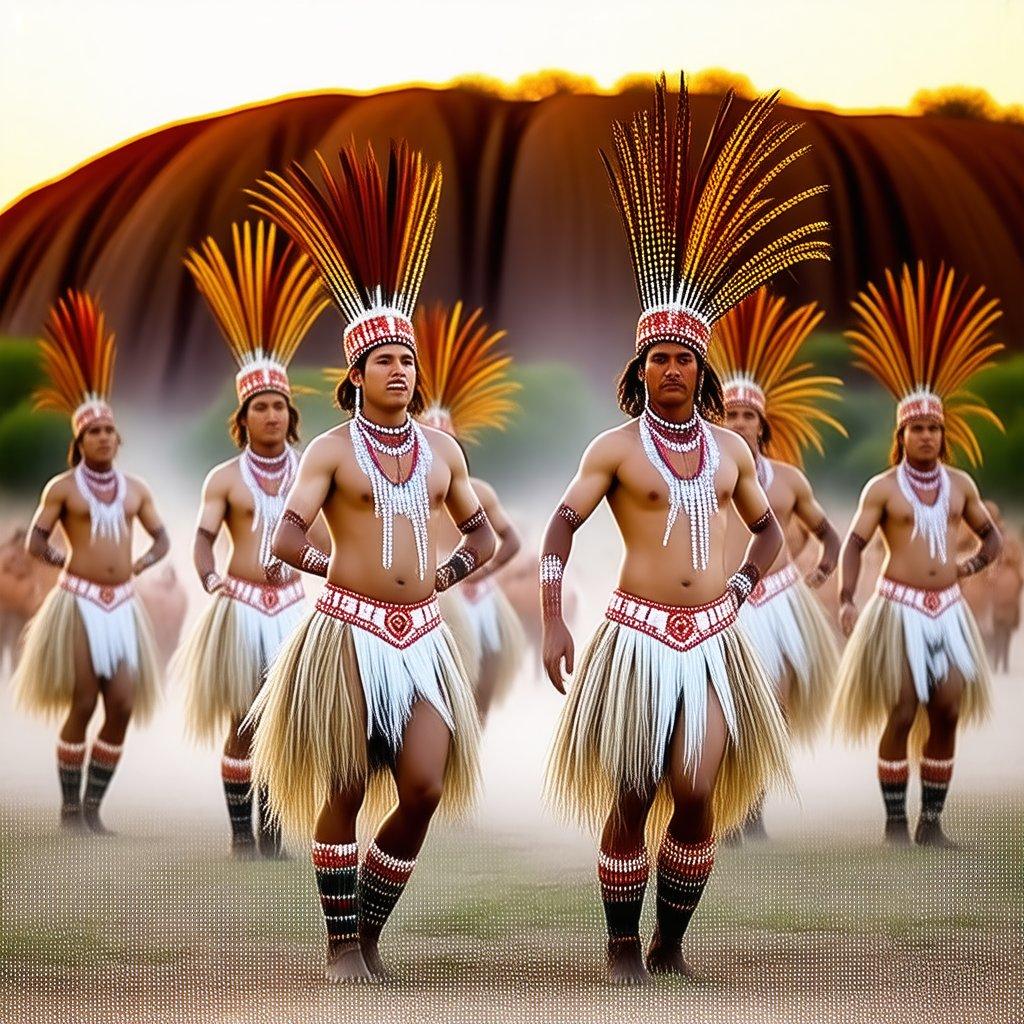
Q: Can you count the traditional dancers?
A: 7